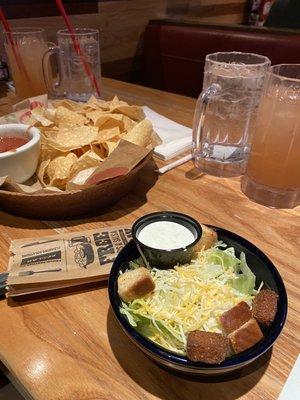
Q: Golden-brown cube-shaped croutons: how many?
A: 6